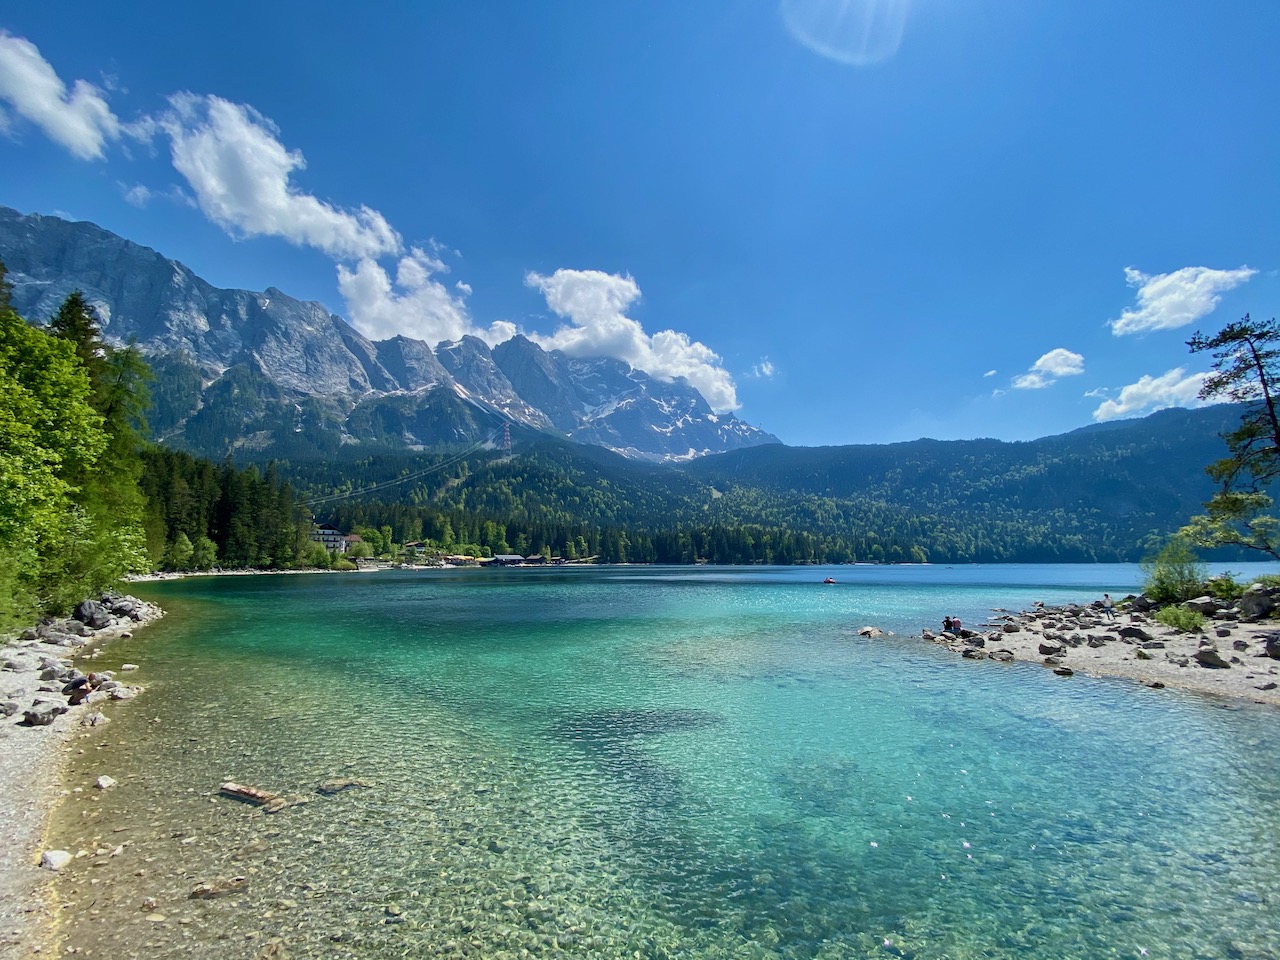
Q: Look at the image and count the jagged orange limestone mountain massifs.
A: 0